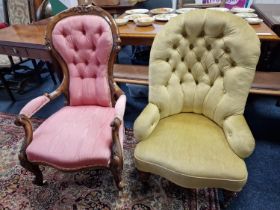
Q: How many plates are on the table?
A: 11